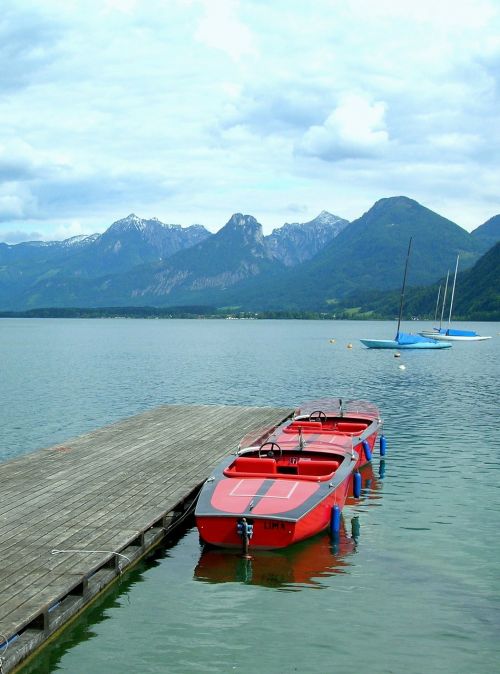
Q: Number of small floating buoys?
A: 4